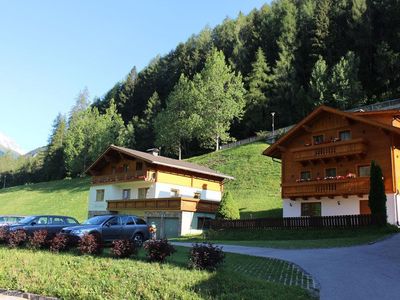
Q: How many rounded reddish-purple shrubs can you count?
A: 8